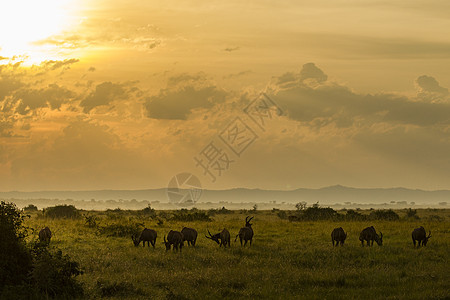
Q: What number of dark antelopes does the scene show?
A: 9